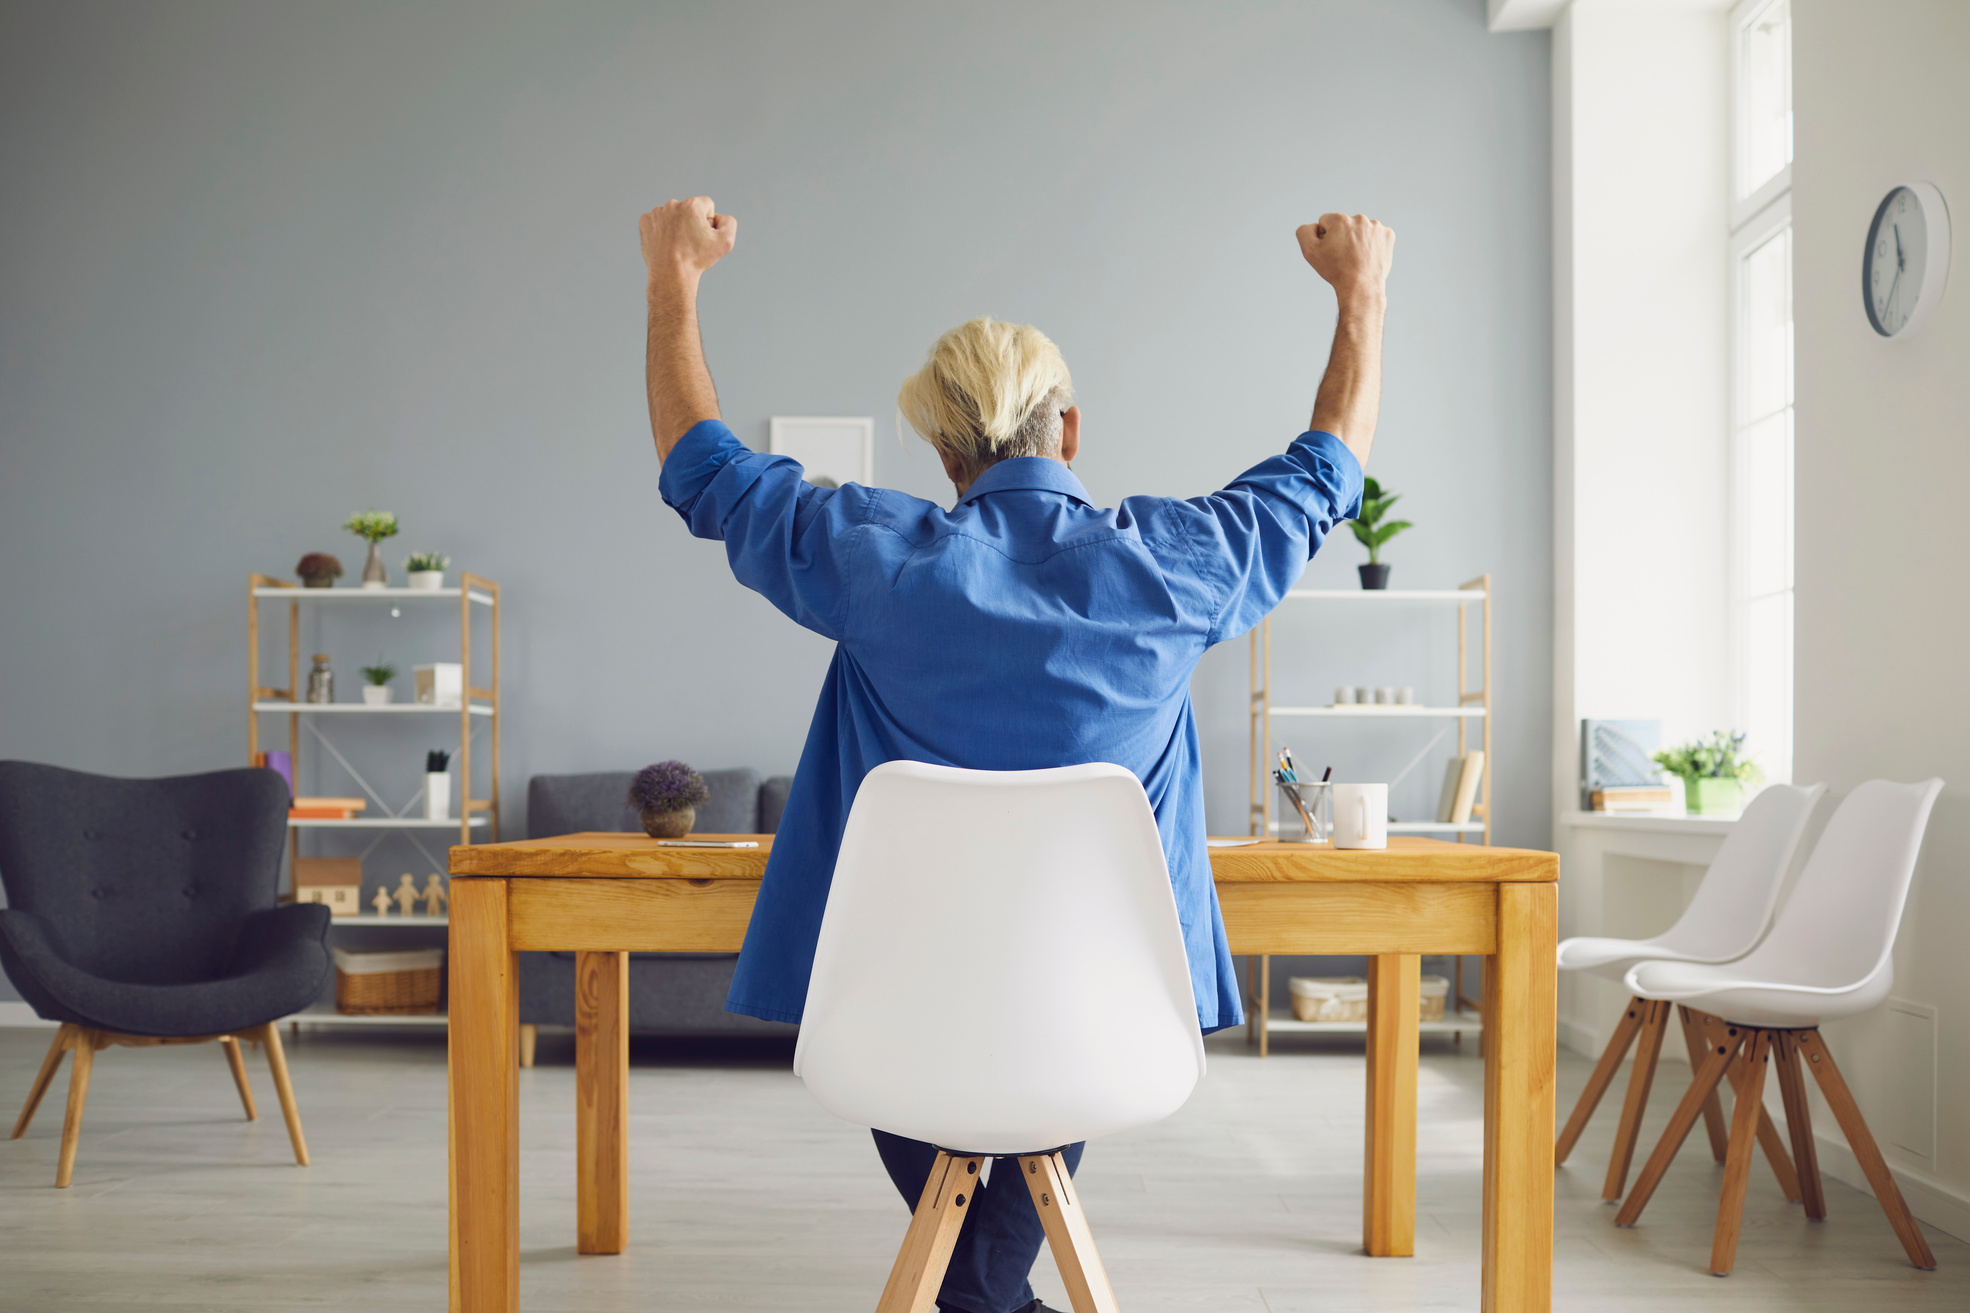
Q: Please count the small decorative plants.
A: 7